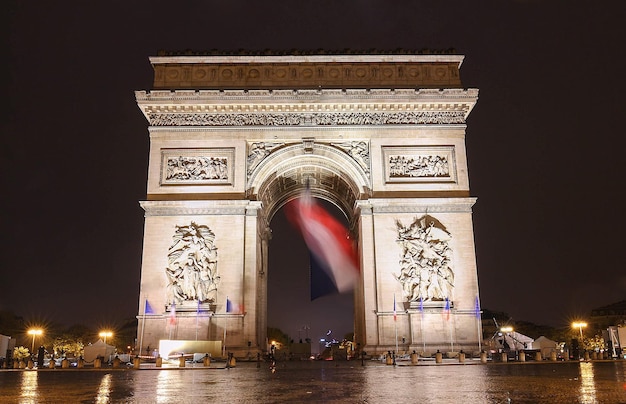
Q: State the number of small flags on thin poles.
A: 8